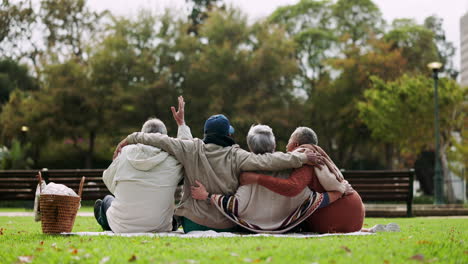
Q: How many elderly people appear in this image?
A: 4